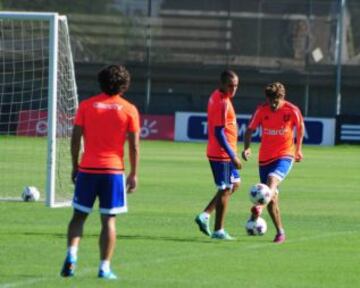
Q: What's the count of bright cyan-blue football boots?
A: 4